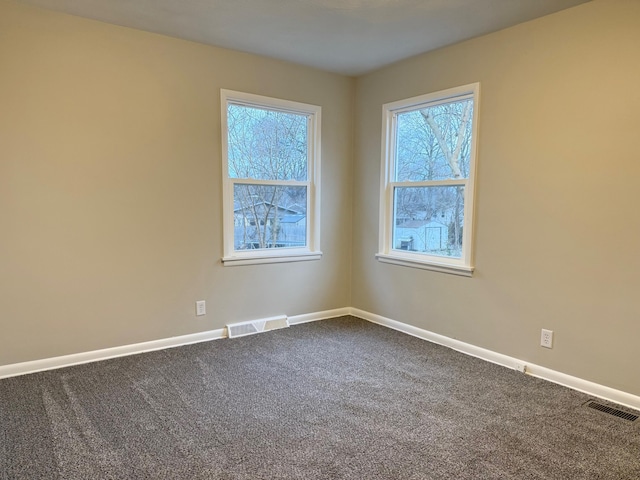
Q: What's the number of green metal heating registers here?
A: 0